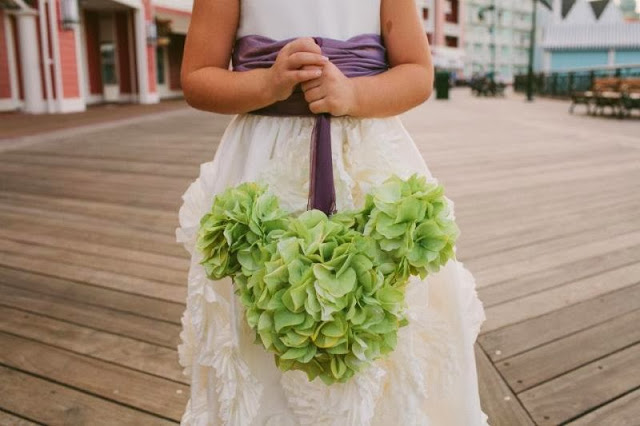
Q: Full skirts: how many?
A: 1